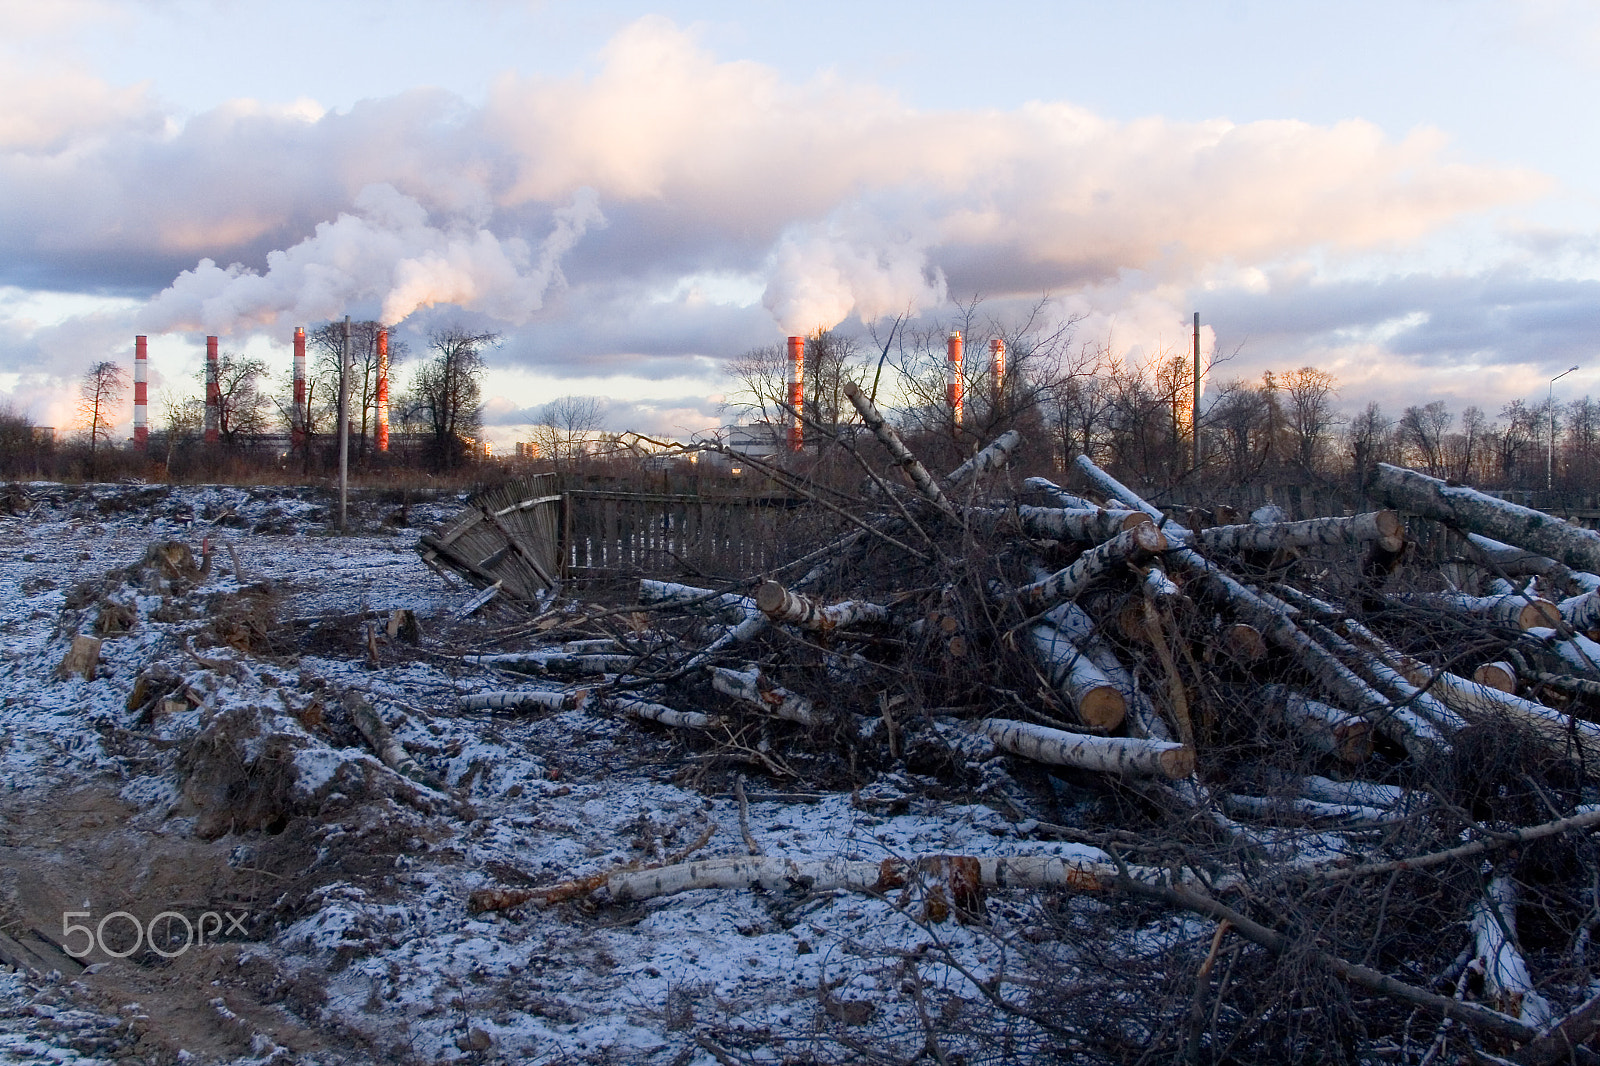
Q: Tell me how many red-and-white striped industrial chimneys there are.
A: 7